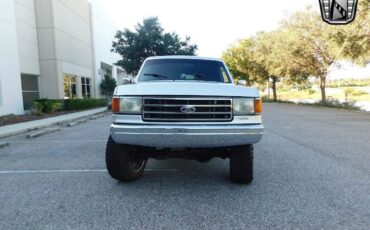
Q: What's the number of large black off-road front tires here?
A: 2